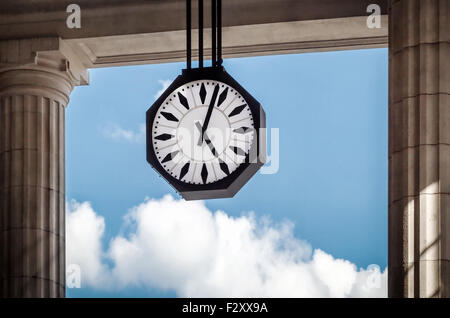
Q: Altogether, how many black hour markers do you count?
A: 12